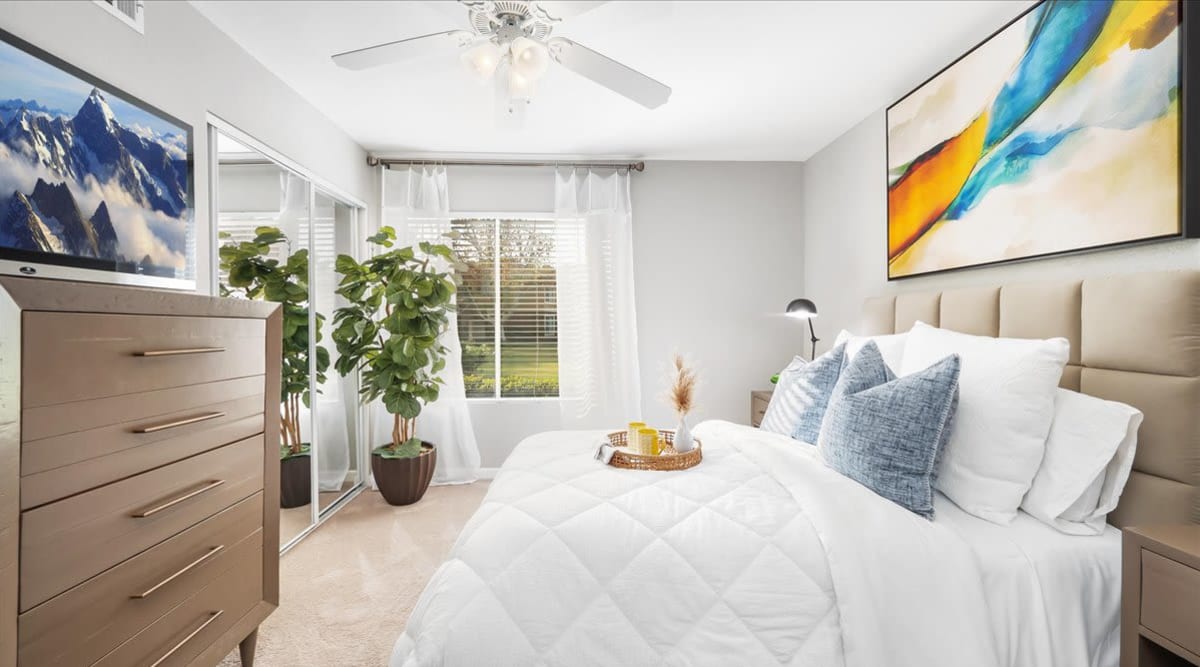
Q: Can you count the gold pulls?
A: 5